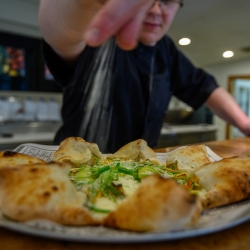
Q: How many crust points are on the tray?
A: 7